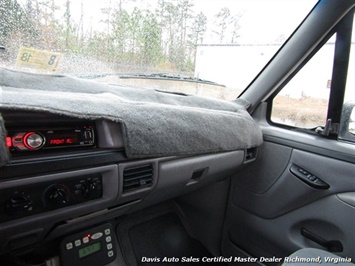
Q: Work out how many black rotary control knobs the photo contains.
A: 3